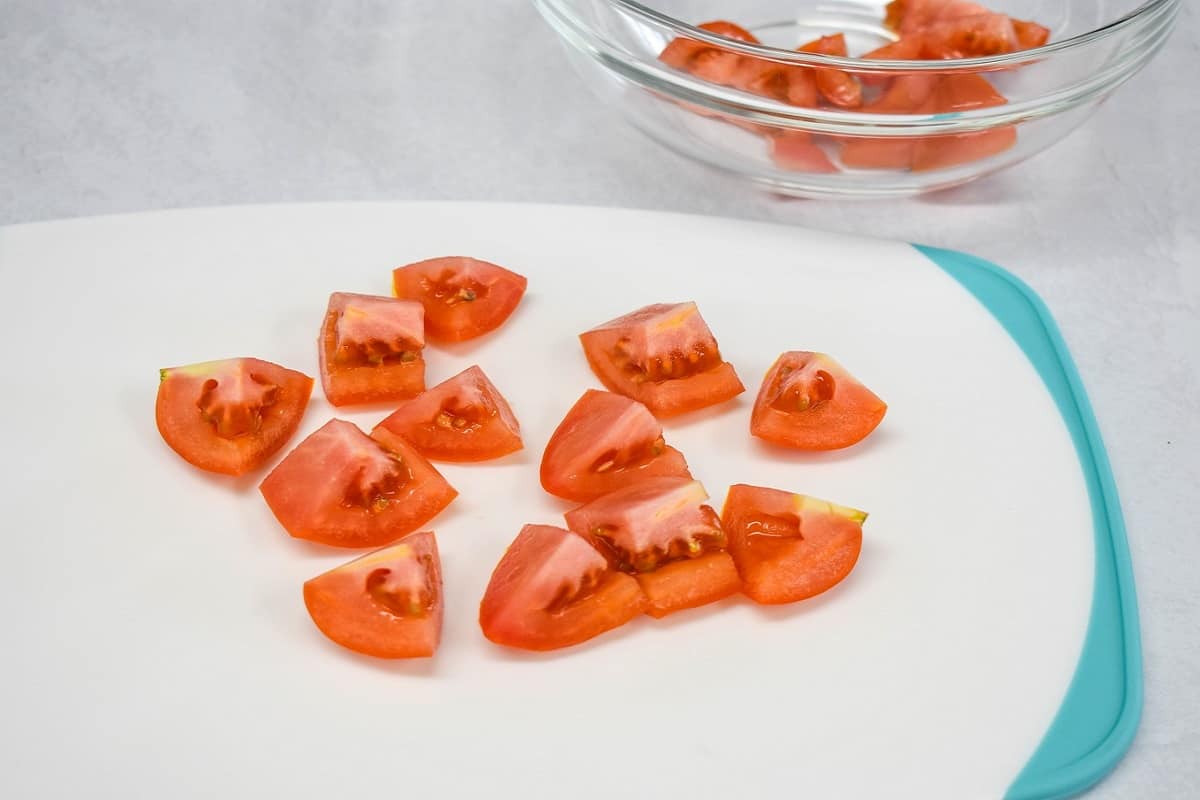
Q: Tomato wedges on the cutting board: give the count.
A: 12